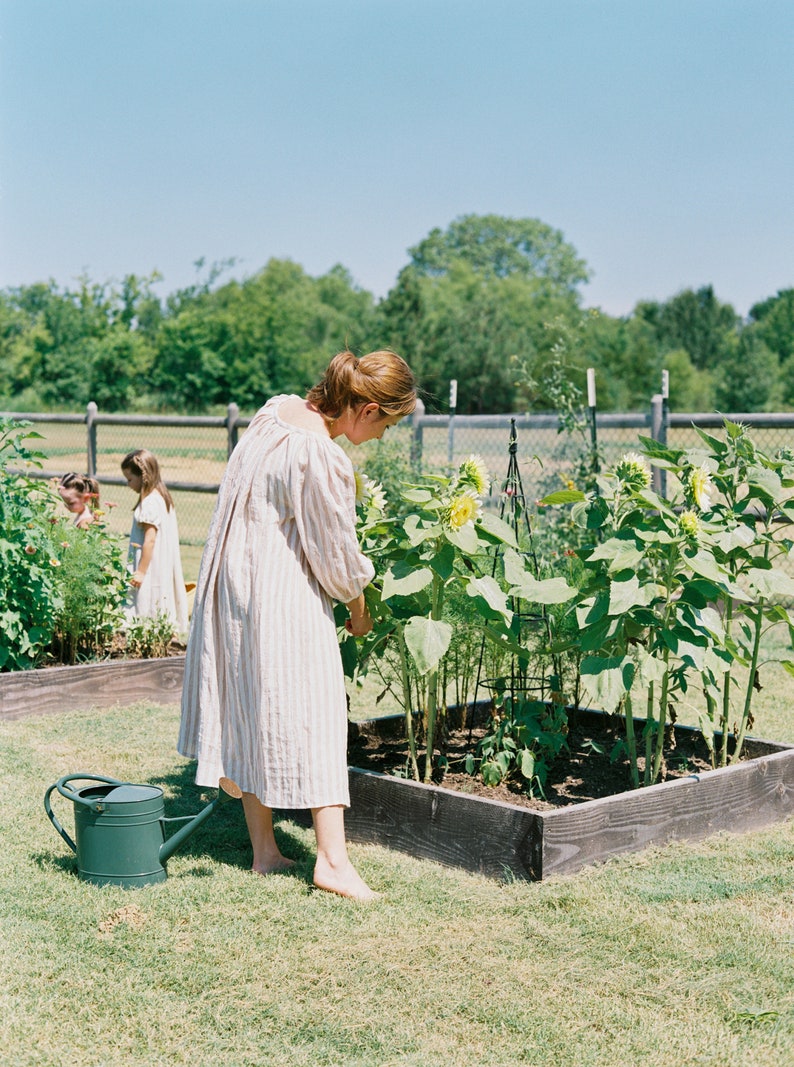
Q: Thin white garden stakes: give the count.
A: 3